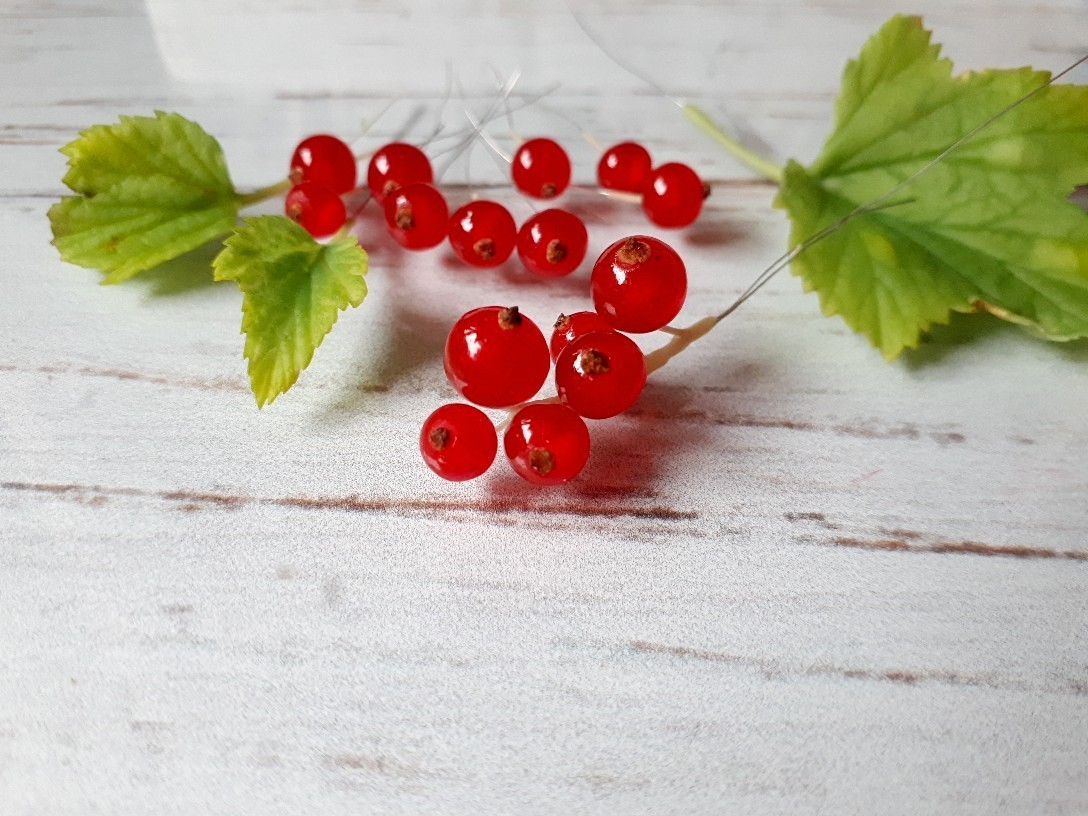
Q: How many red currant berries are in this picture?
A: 15